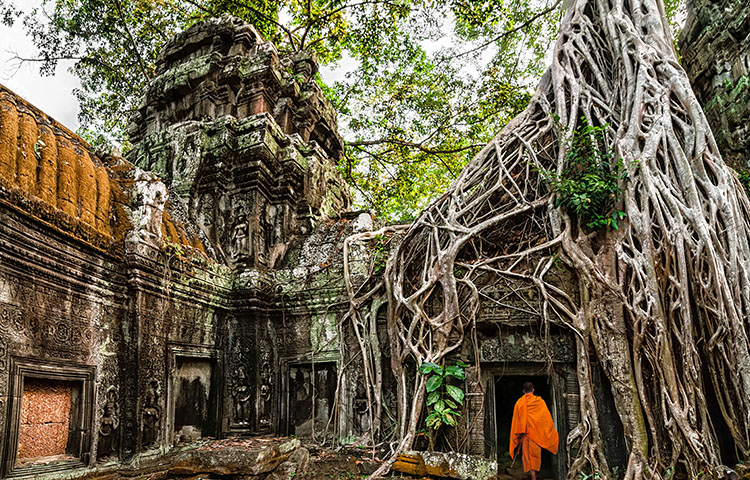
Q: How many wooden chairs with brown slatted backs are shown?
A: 0